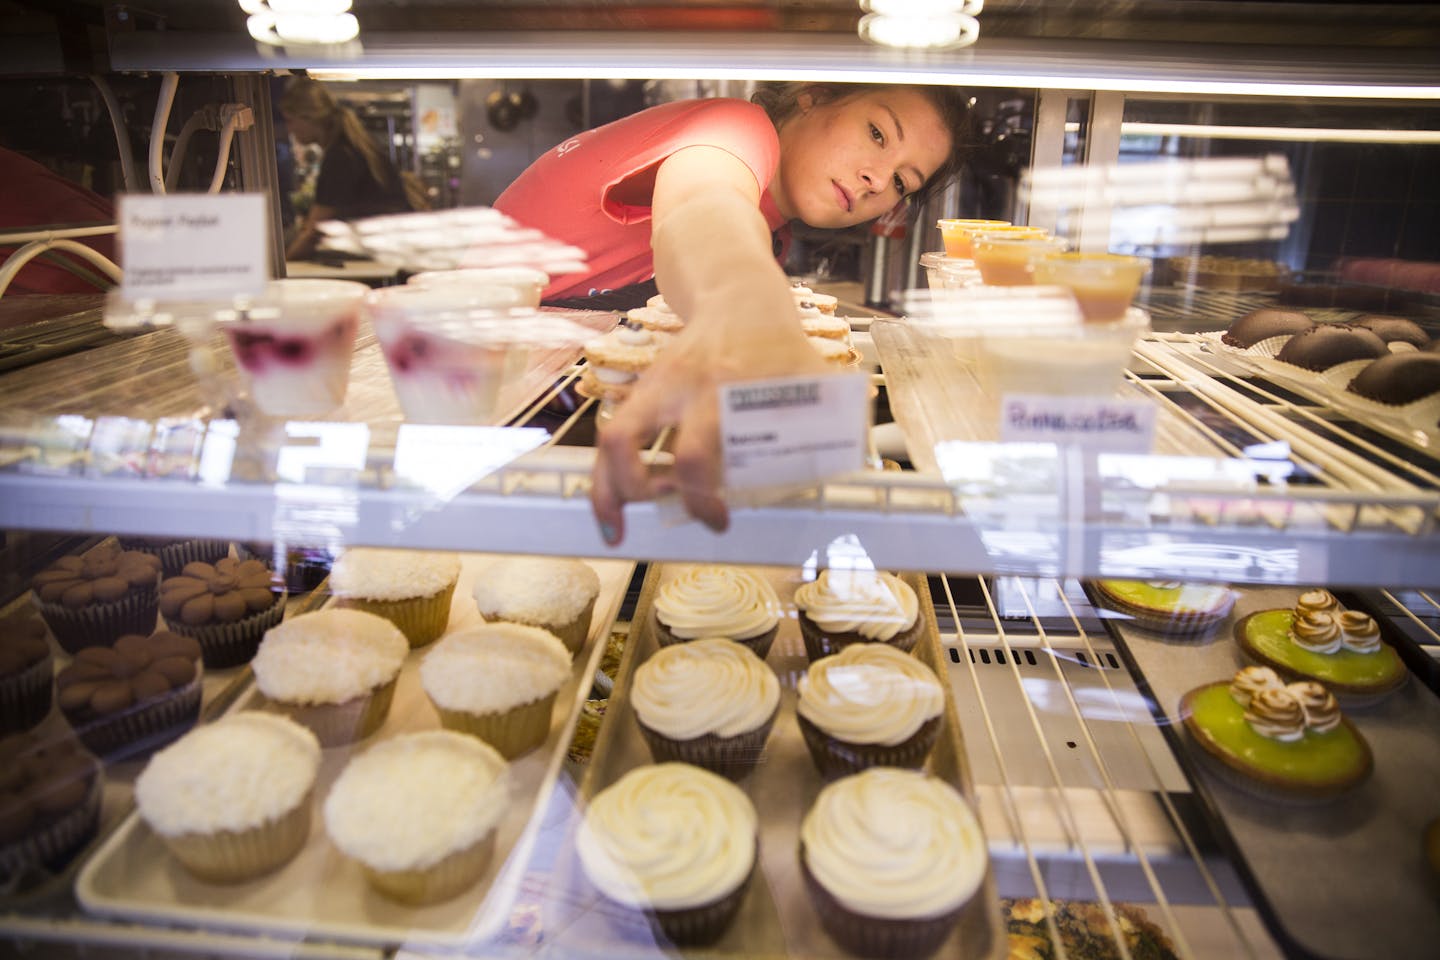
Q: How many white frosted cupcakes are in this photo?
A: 12